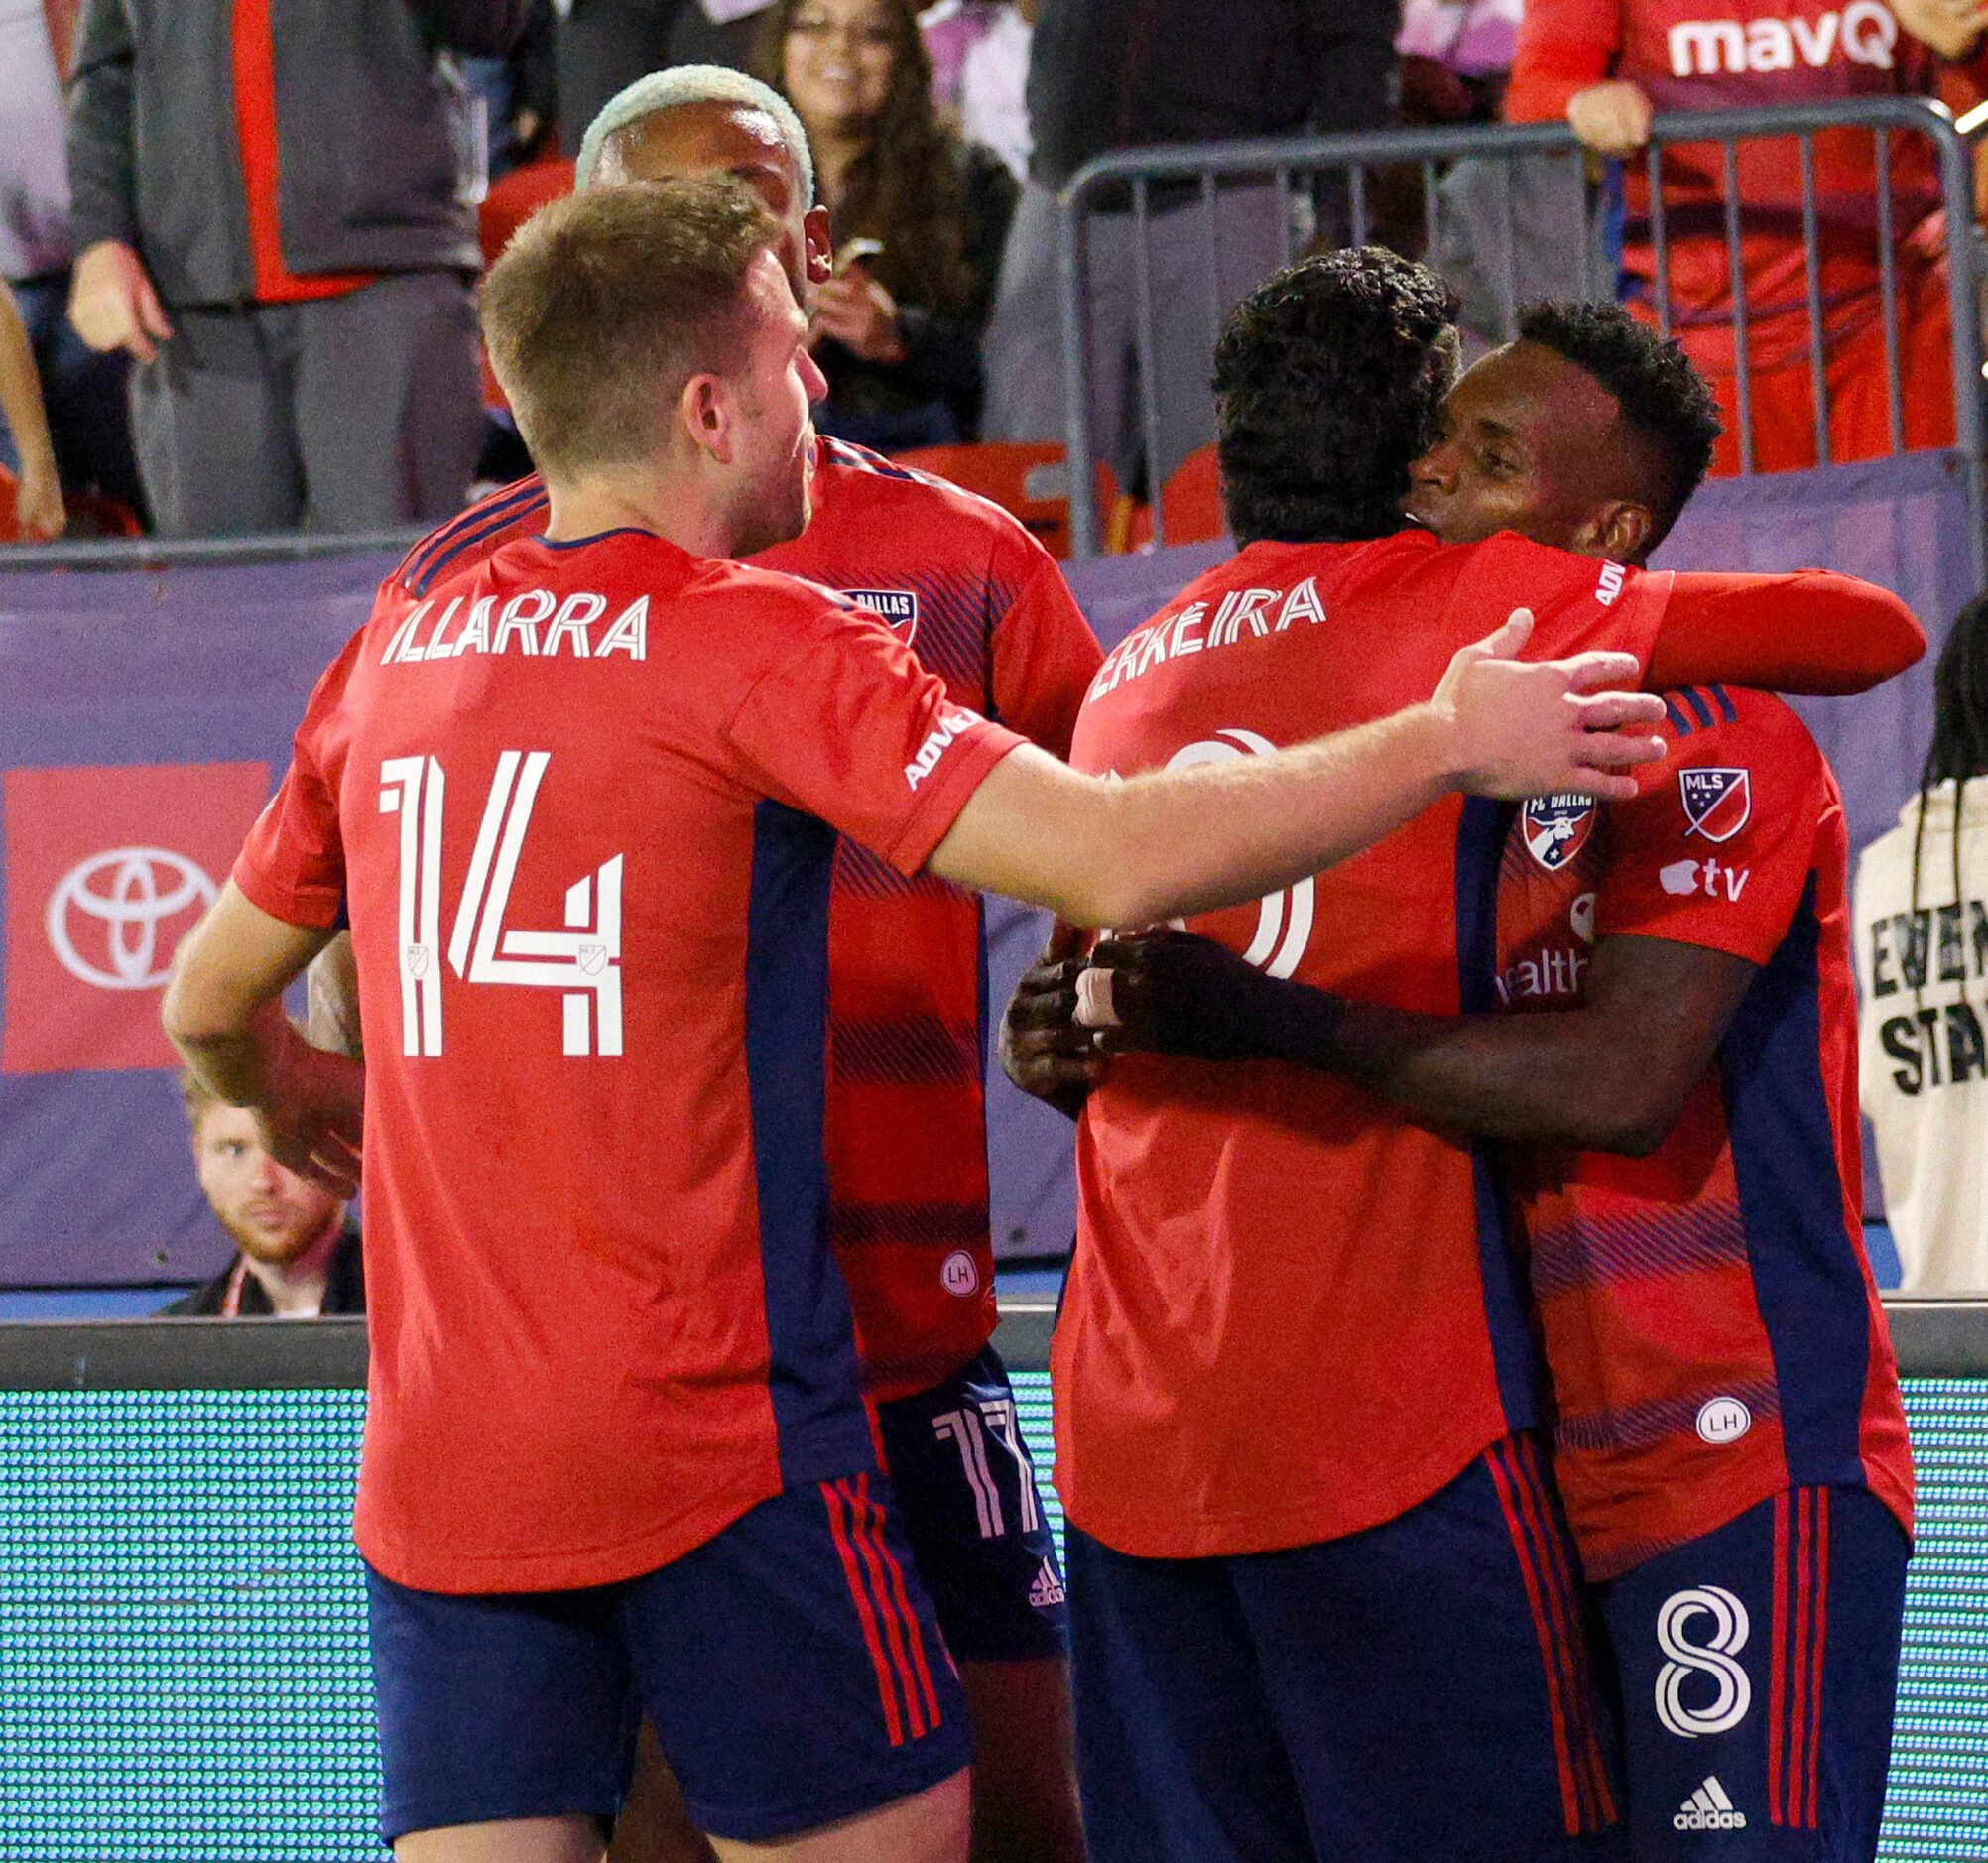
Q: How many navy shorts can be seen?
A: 4